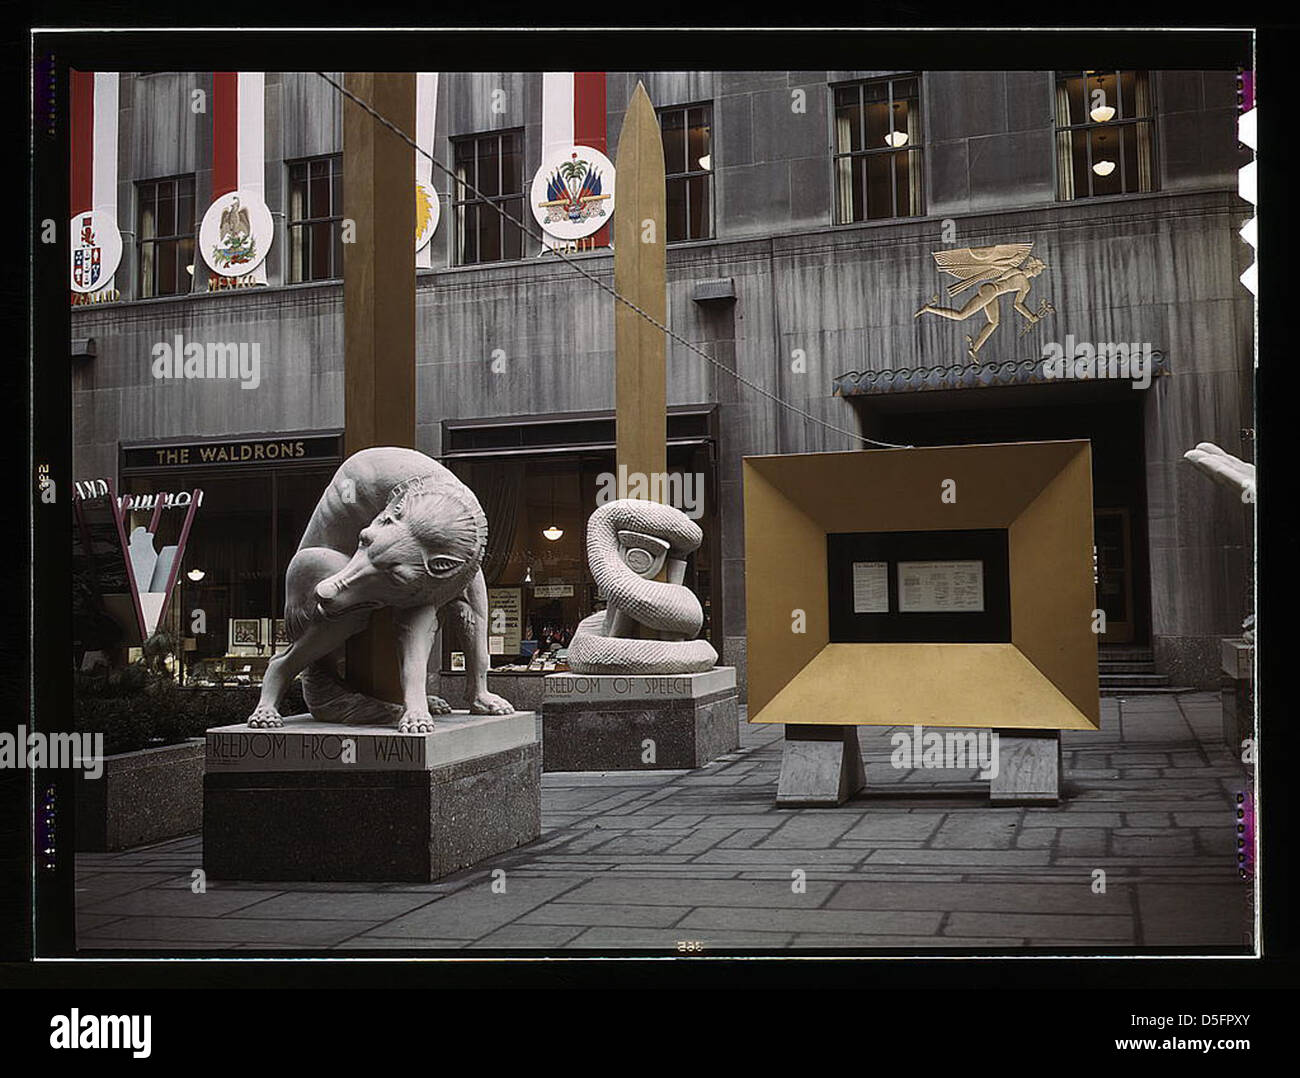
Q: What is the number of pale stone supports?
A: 2